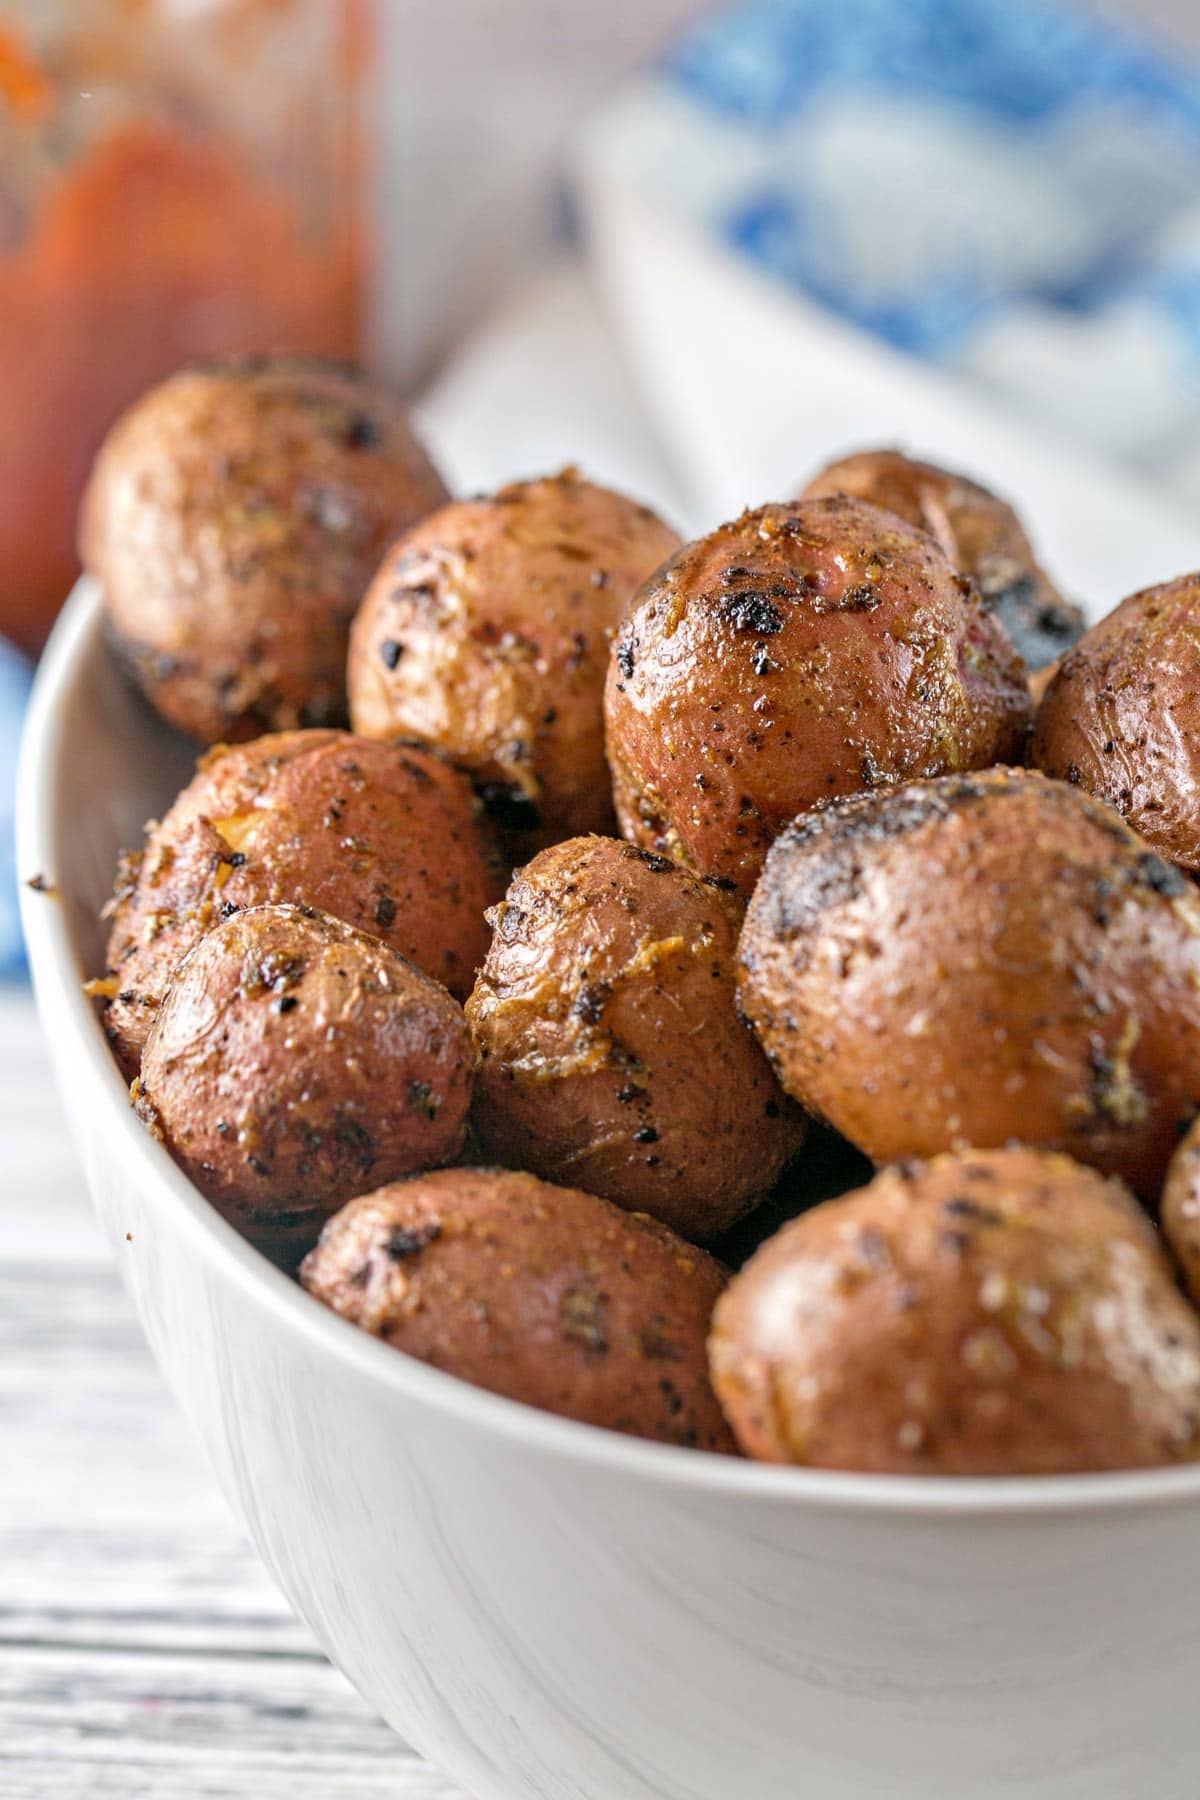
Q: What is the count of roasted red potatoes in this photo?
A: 12